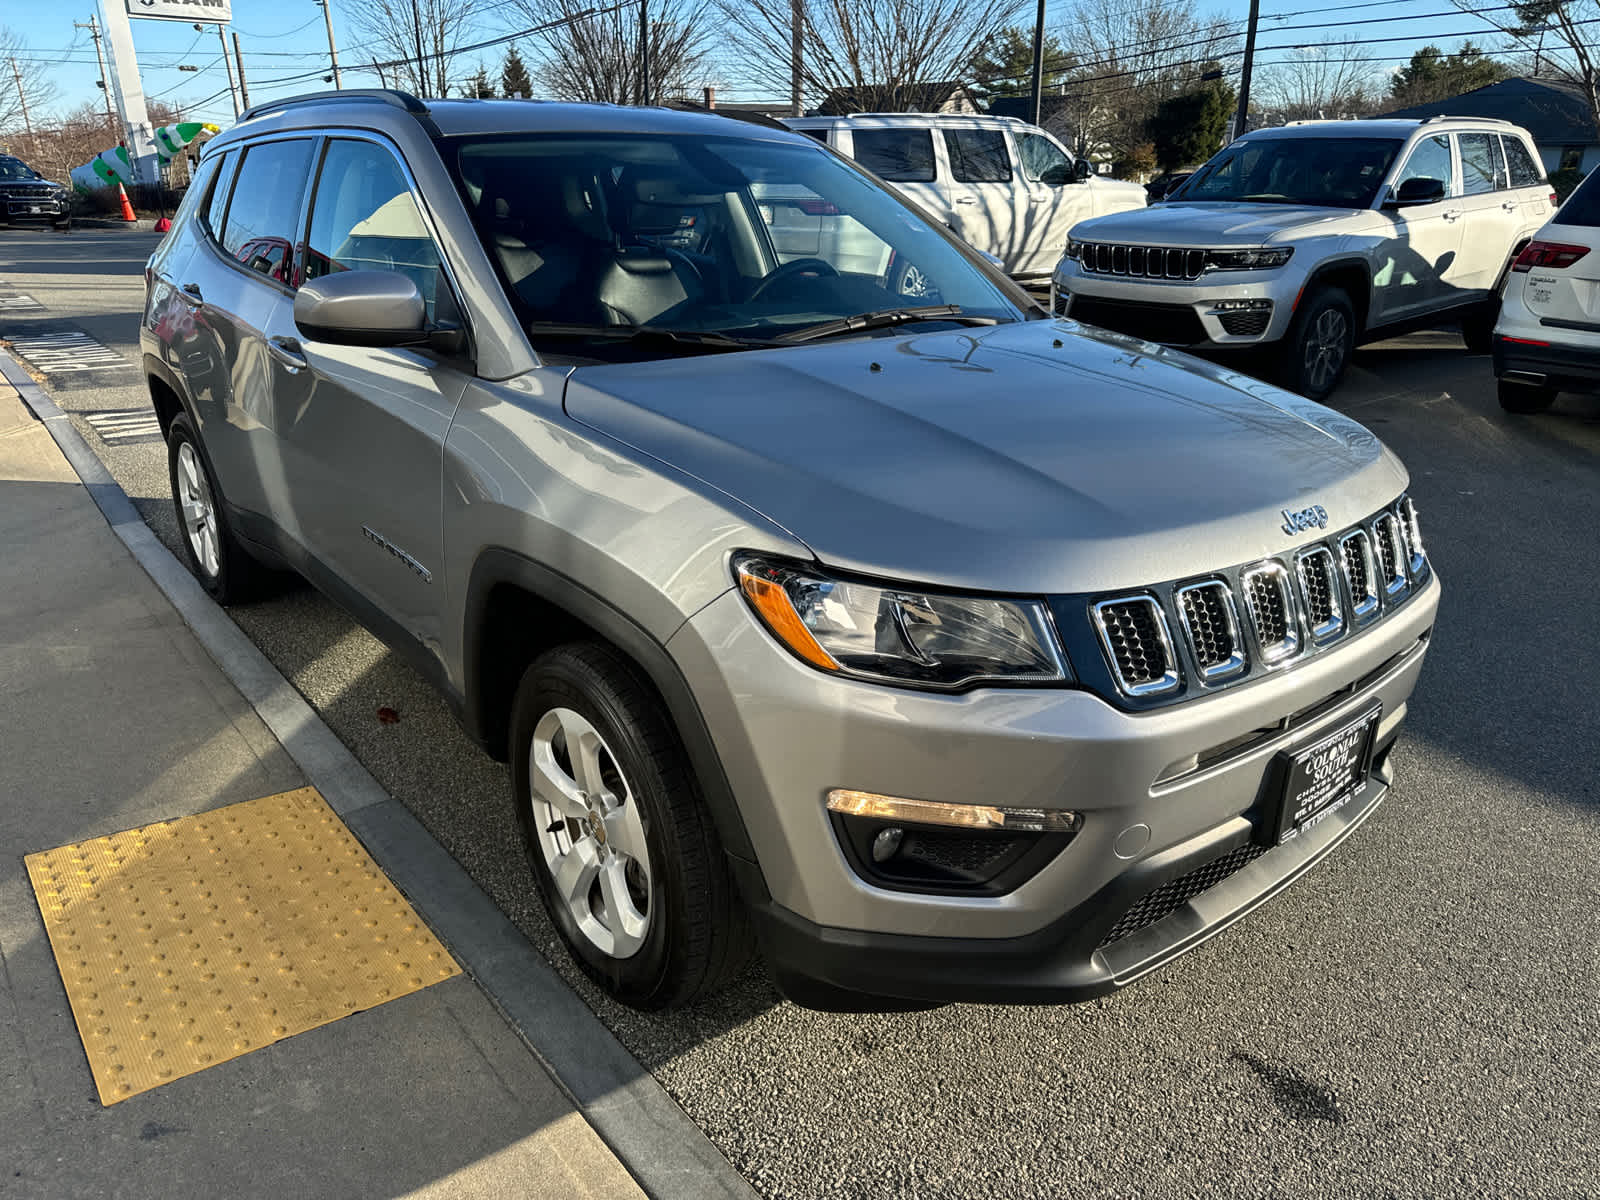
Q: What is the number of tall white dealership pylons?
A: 1